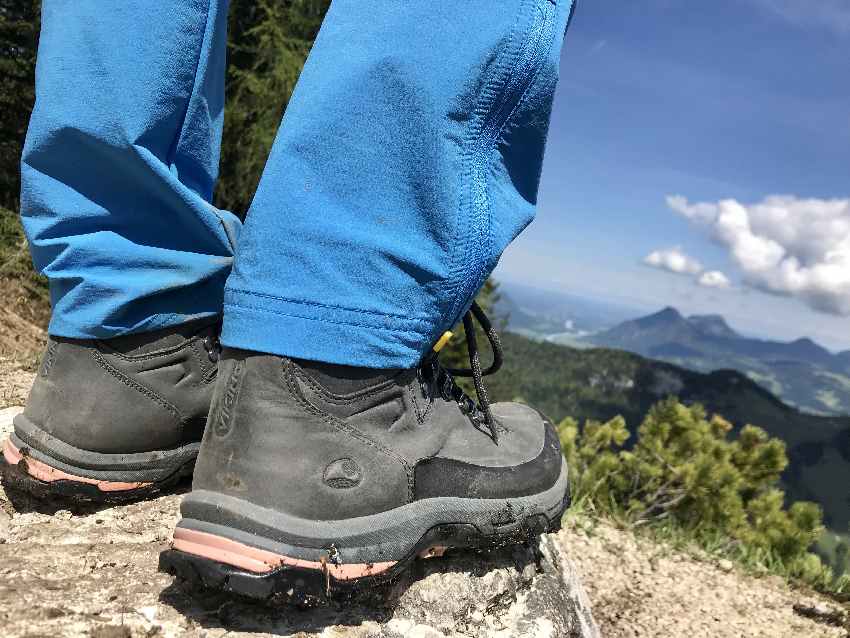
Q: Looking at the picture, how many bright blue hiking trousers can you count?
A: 1